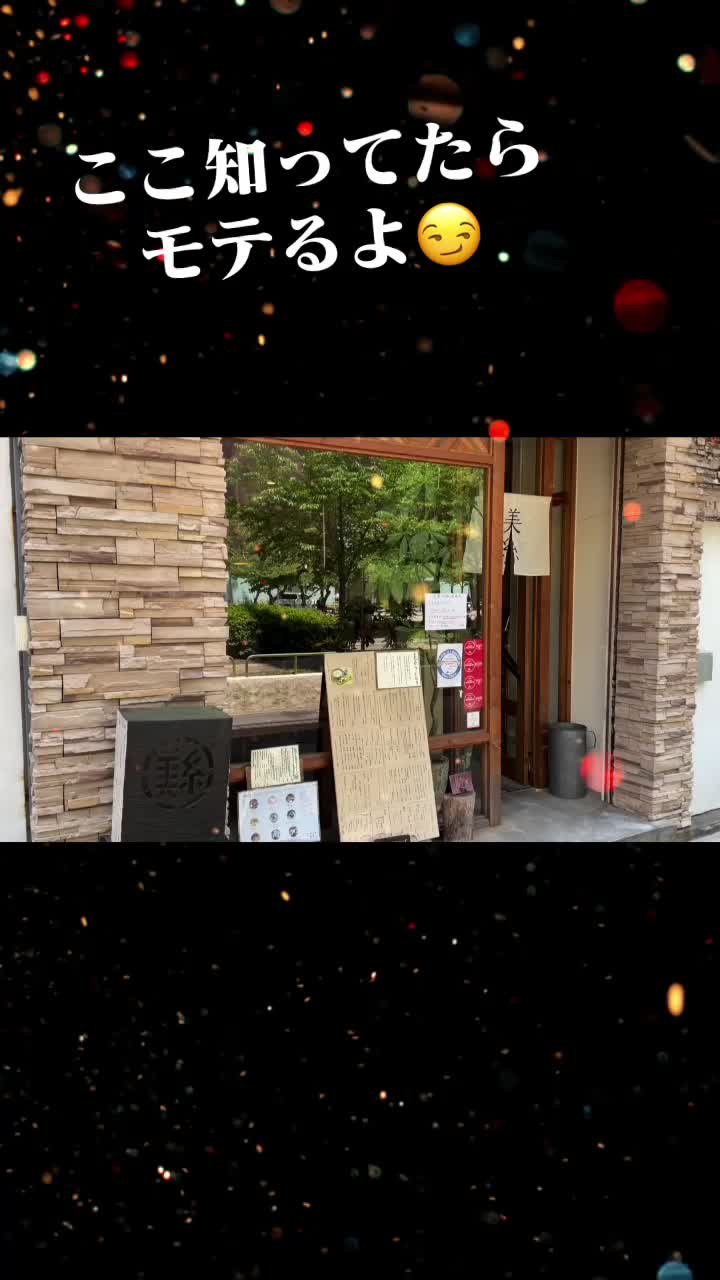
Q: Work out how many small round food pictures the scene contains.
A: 9